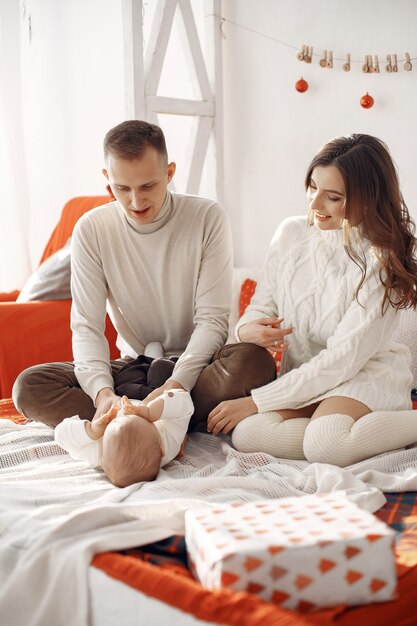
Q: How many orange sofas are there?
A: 1